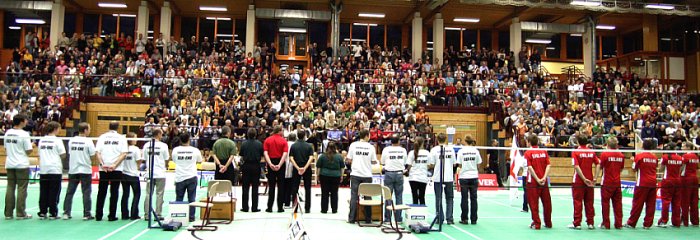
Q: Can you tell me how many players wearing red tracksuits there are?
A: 6